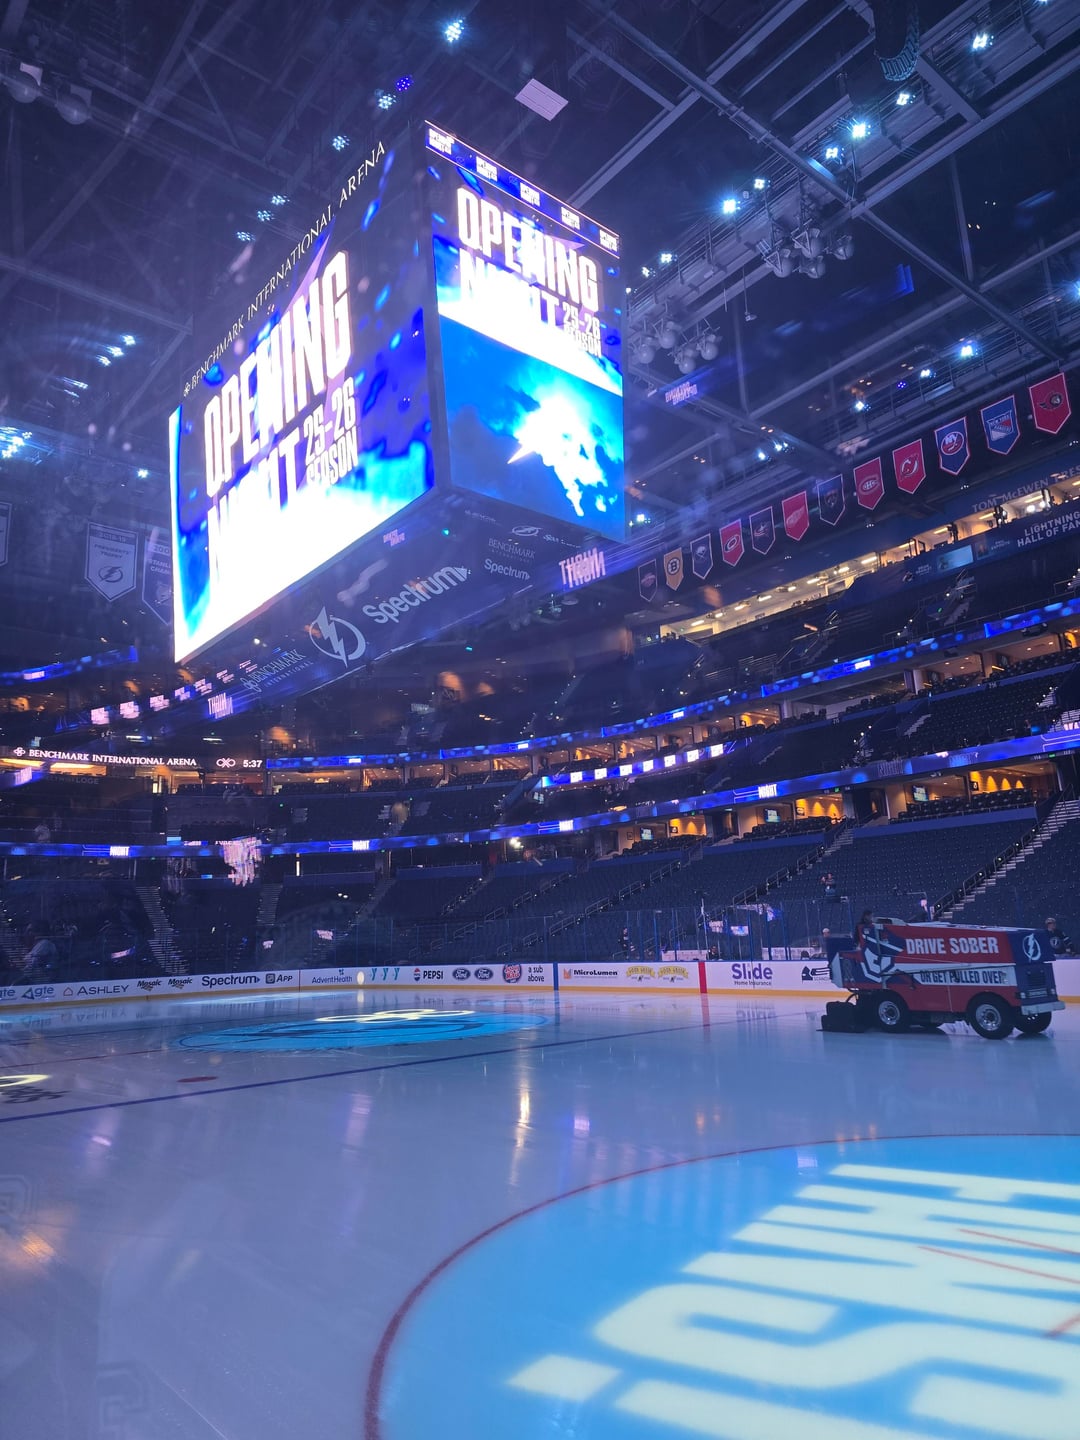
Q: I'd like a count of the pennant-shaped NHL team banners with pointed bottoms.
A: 12